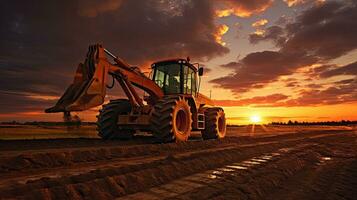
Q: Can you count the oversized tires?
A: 3